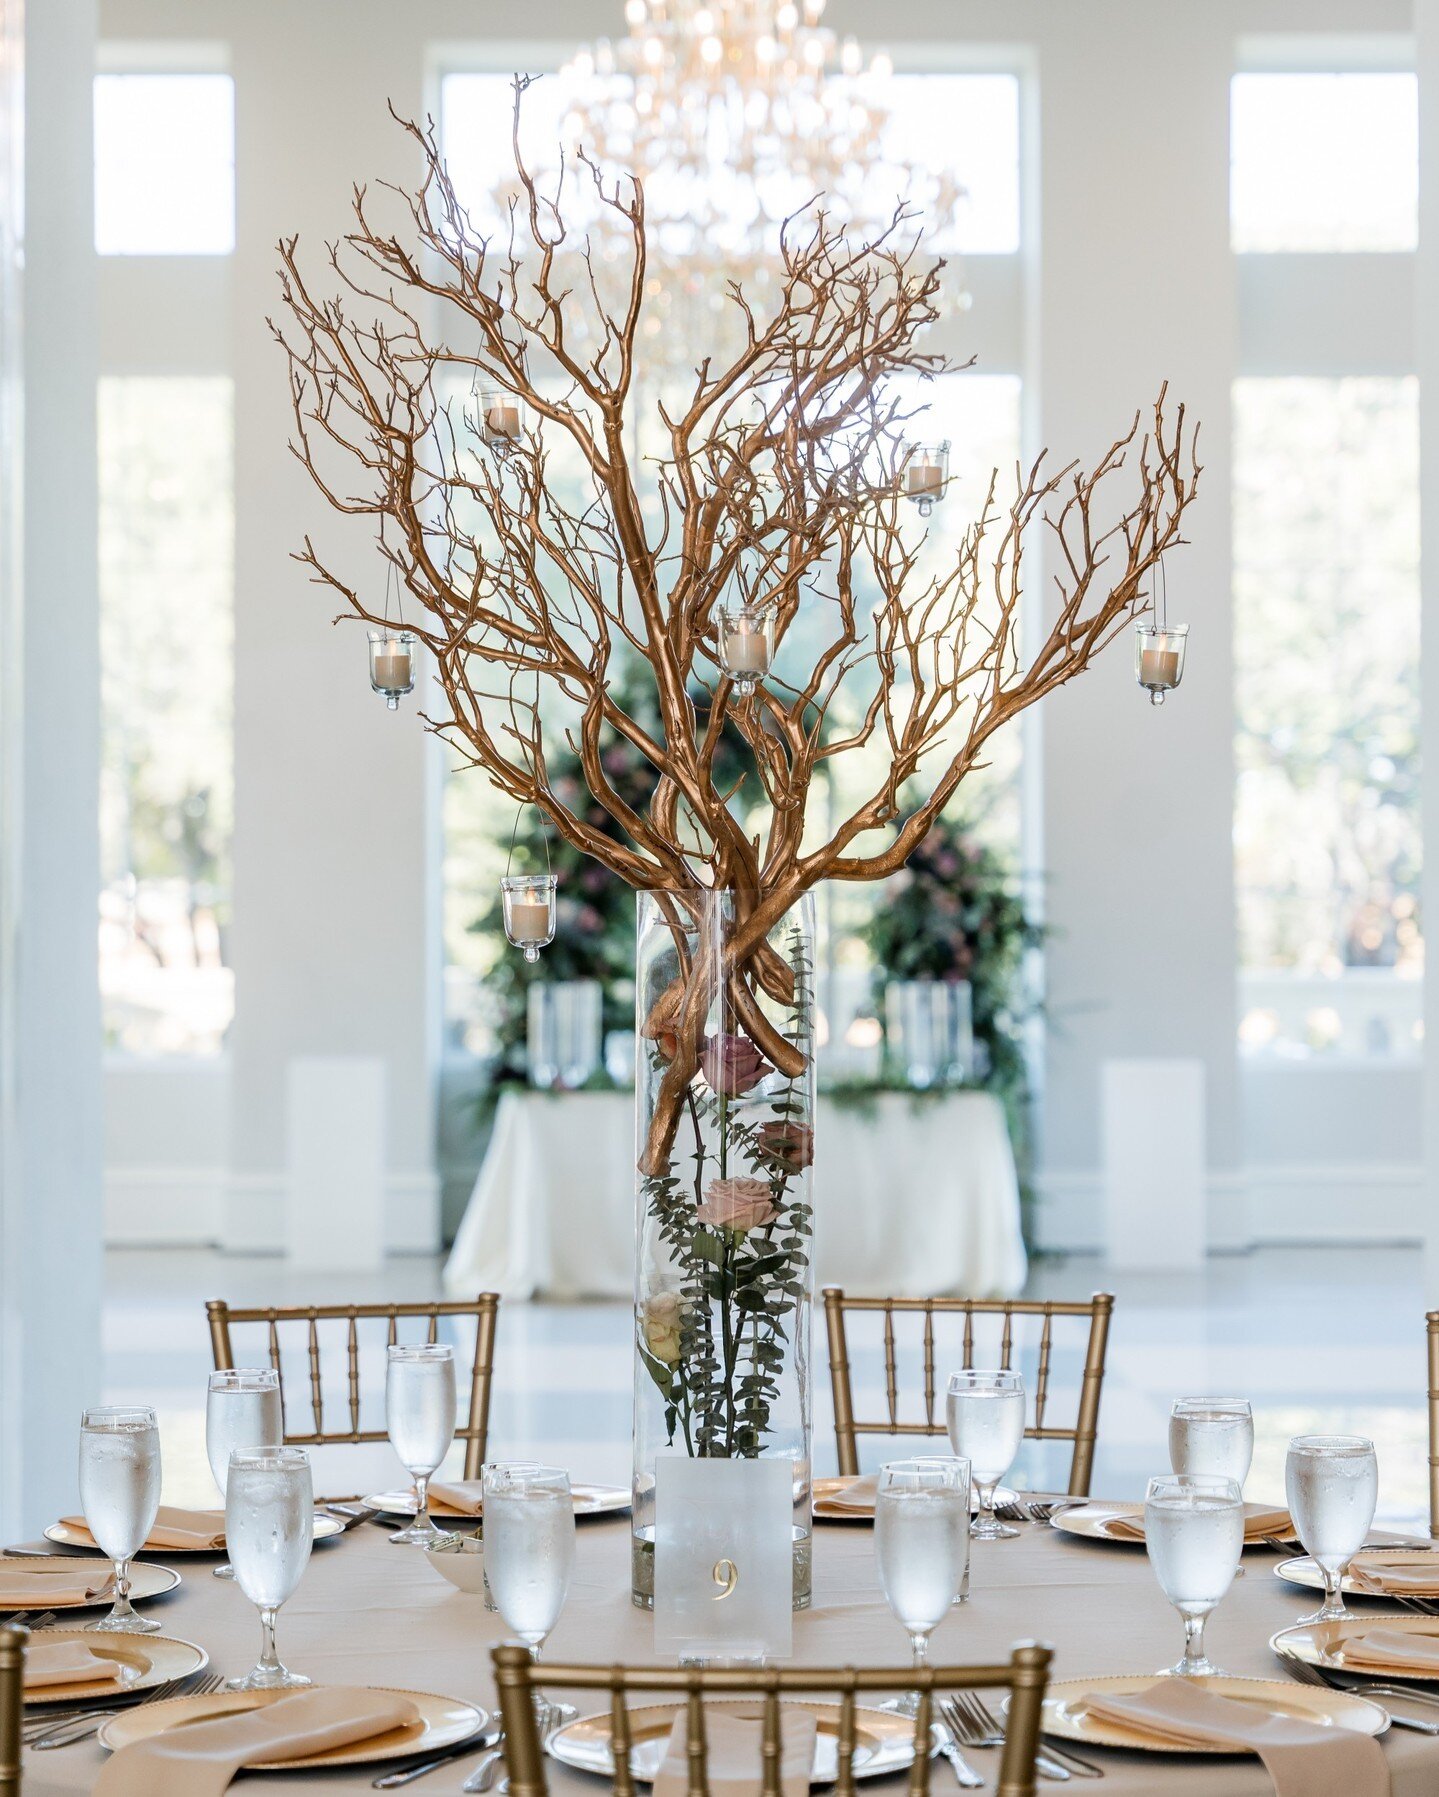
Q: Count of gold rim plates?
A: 11